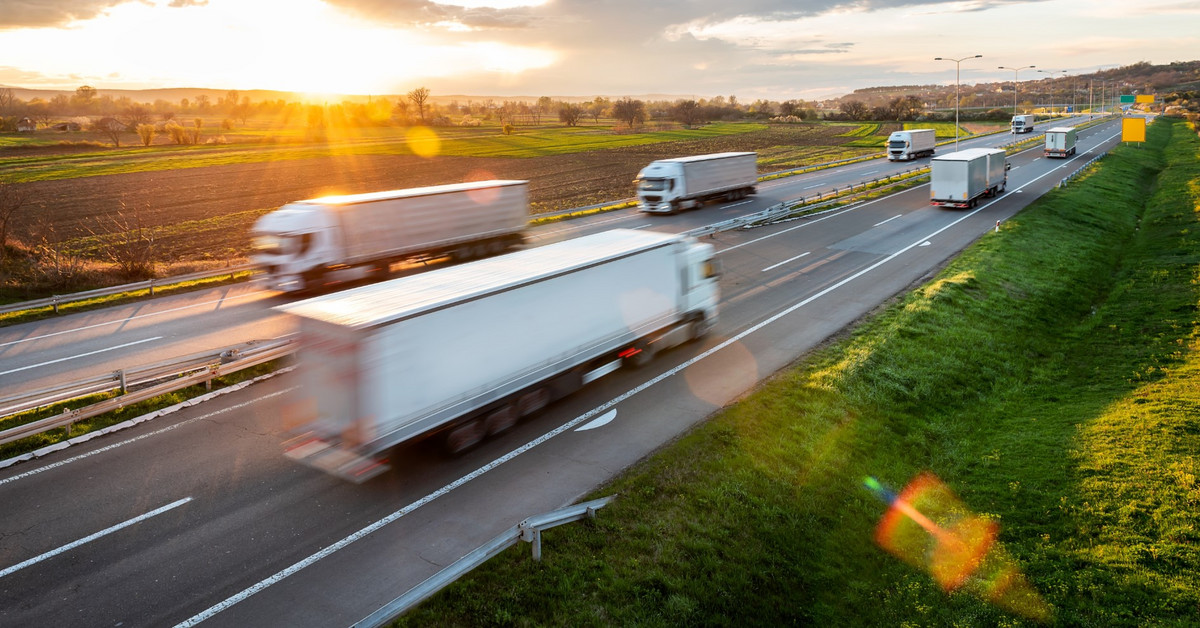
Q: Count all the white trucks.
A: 7